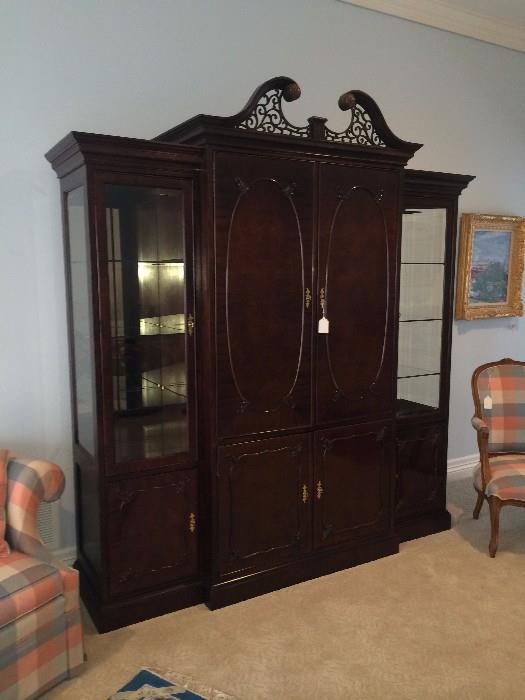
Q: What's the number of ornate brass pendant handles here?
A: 6